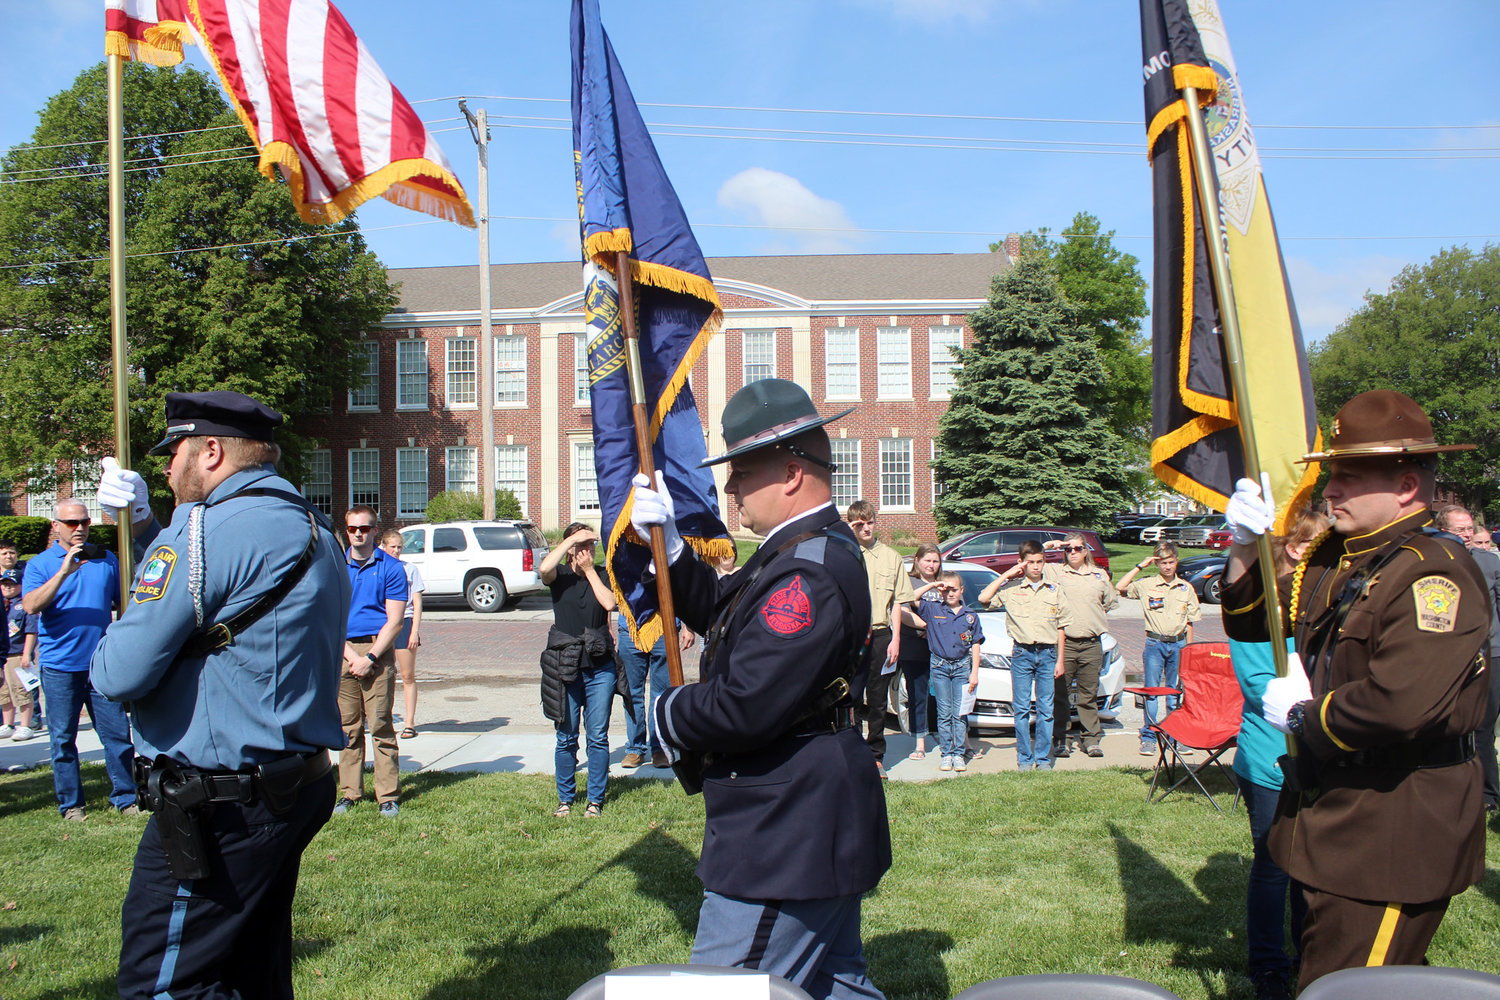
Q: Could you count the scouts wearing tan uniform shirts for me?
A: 4